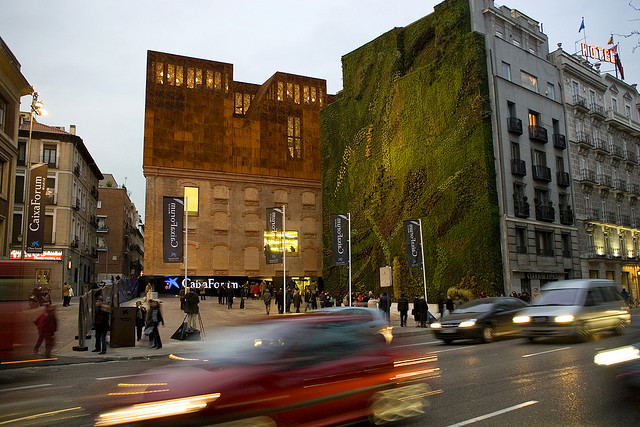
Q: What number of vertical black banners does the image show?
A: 5